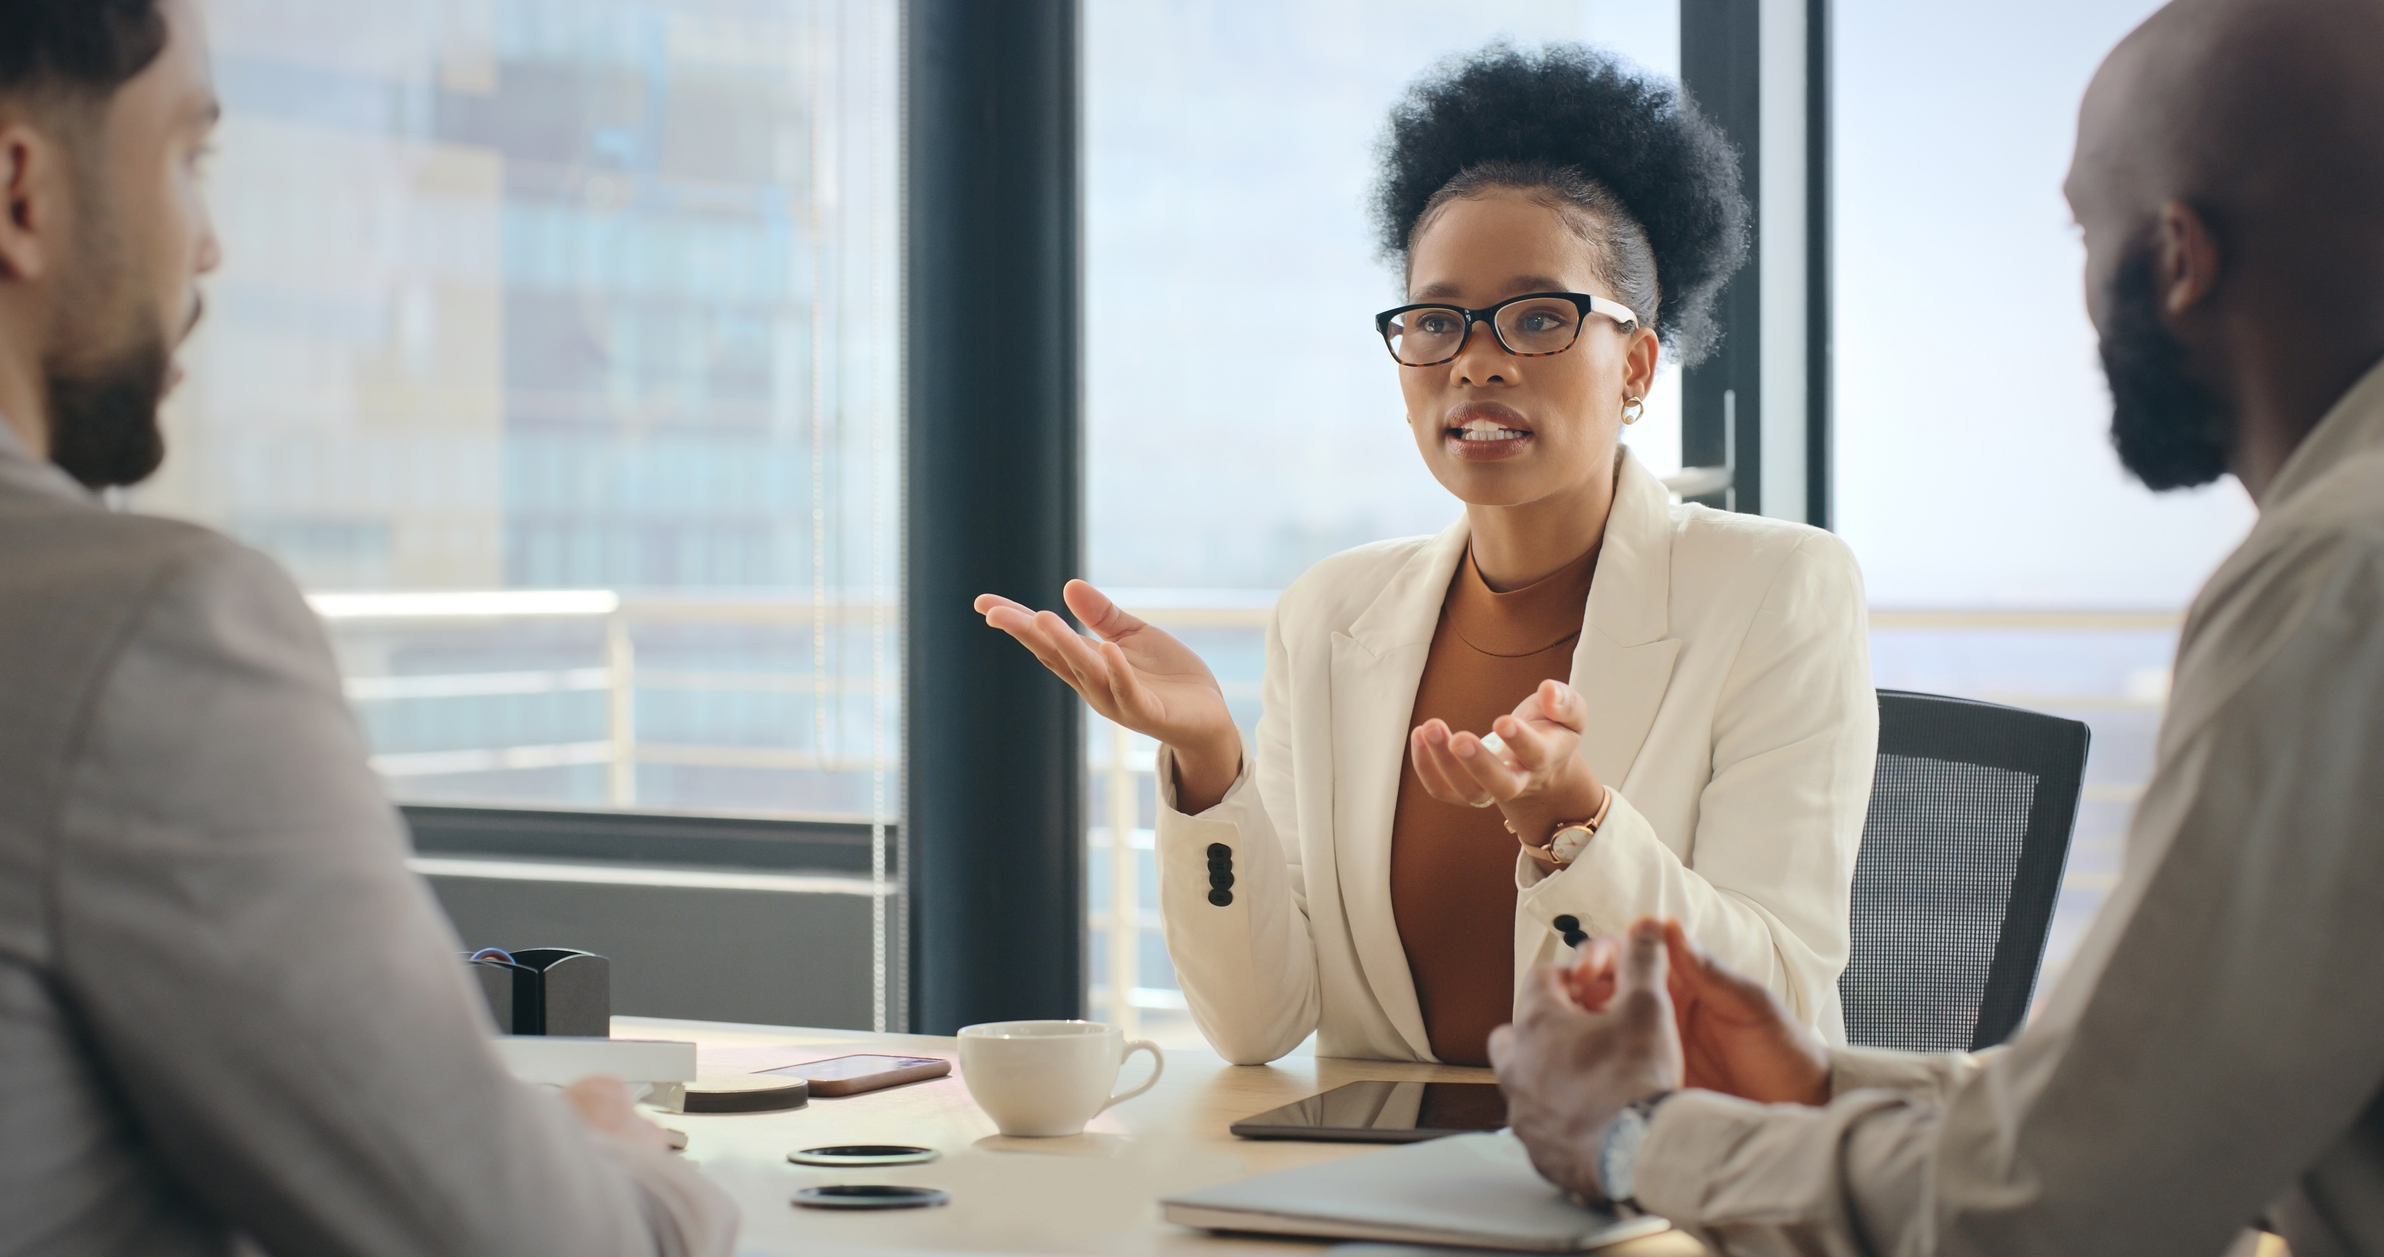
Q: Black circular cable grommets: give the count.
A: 2